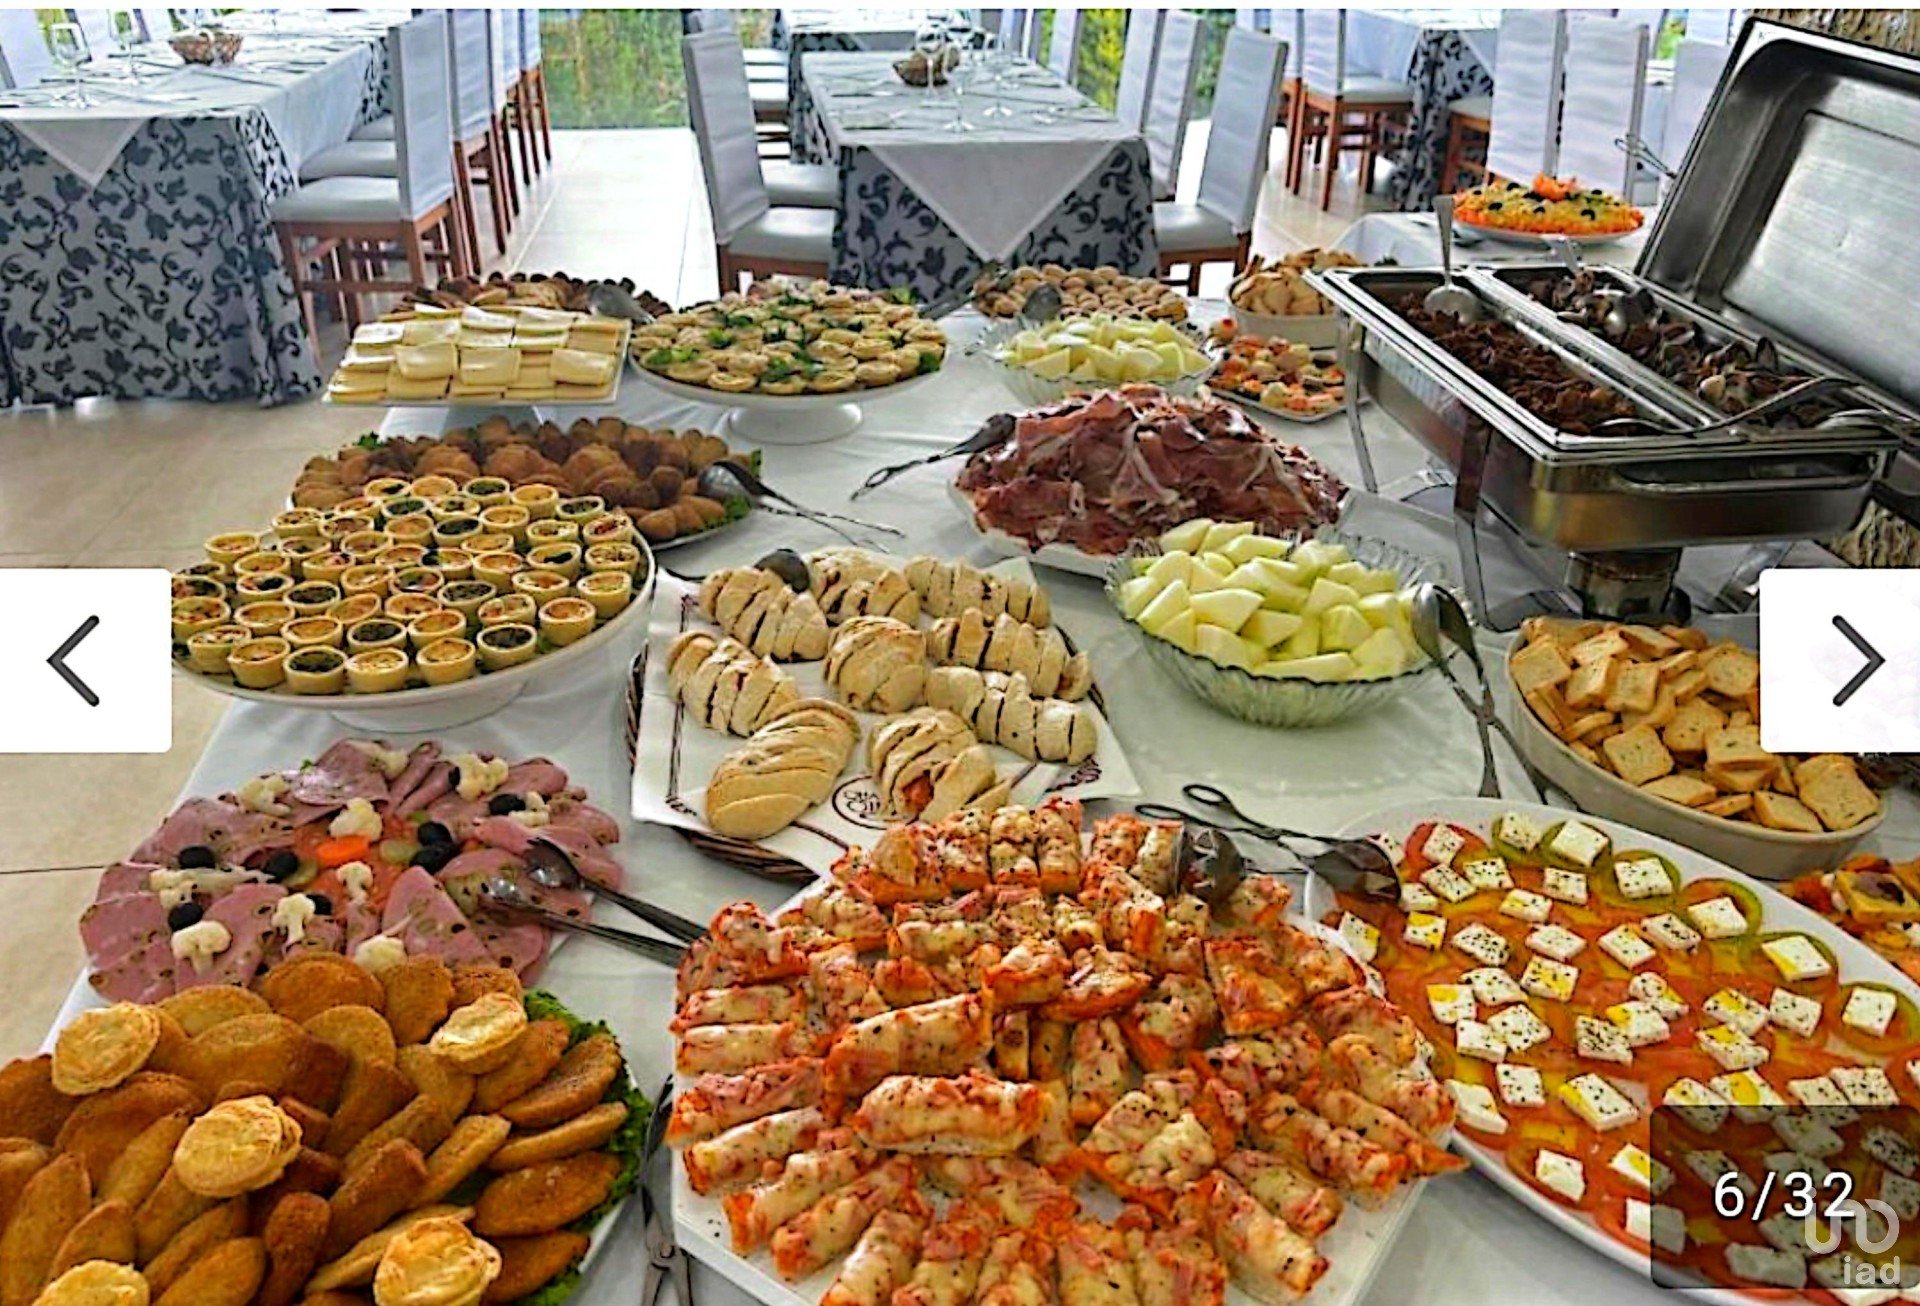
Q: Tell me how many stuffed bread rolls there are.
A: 9